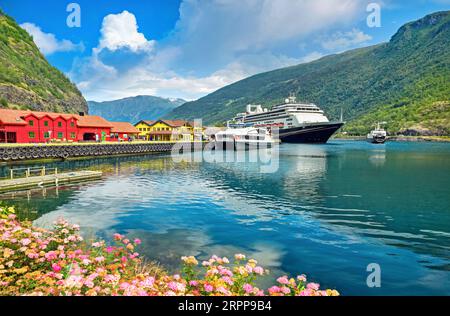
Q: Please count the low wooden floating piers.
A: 1